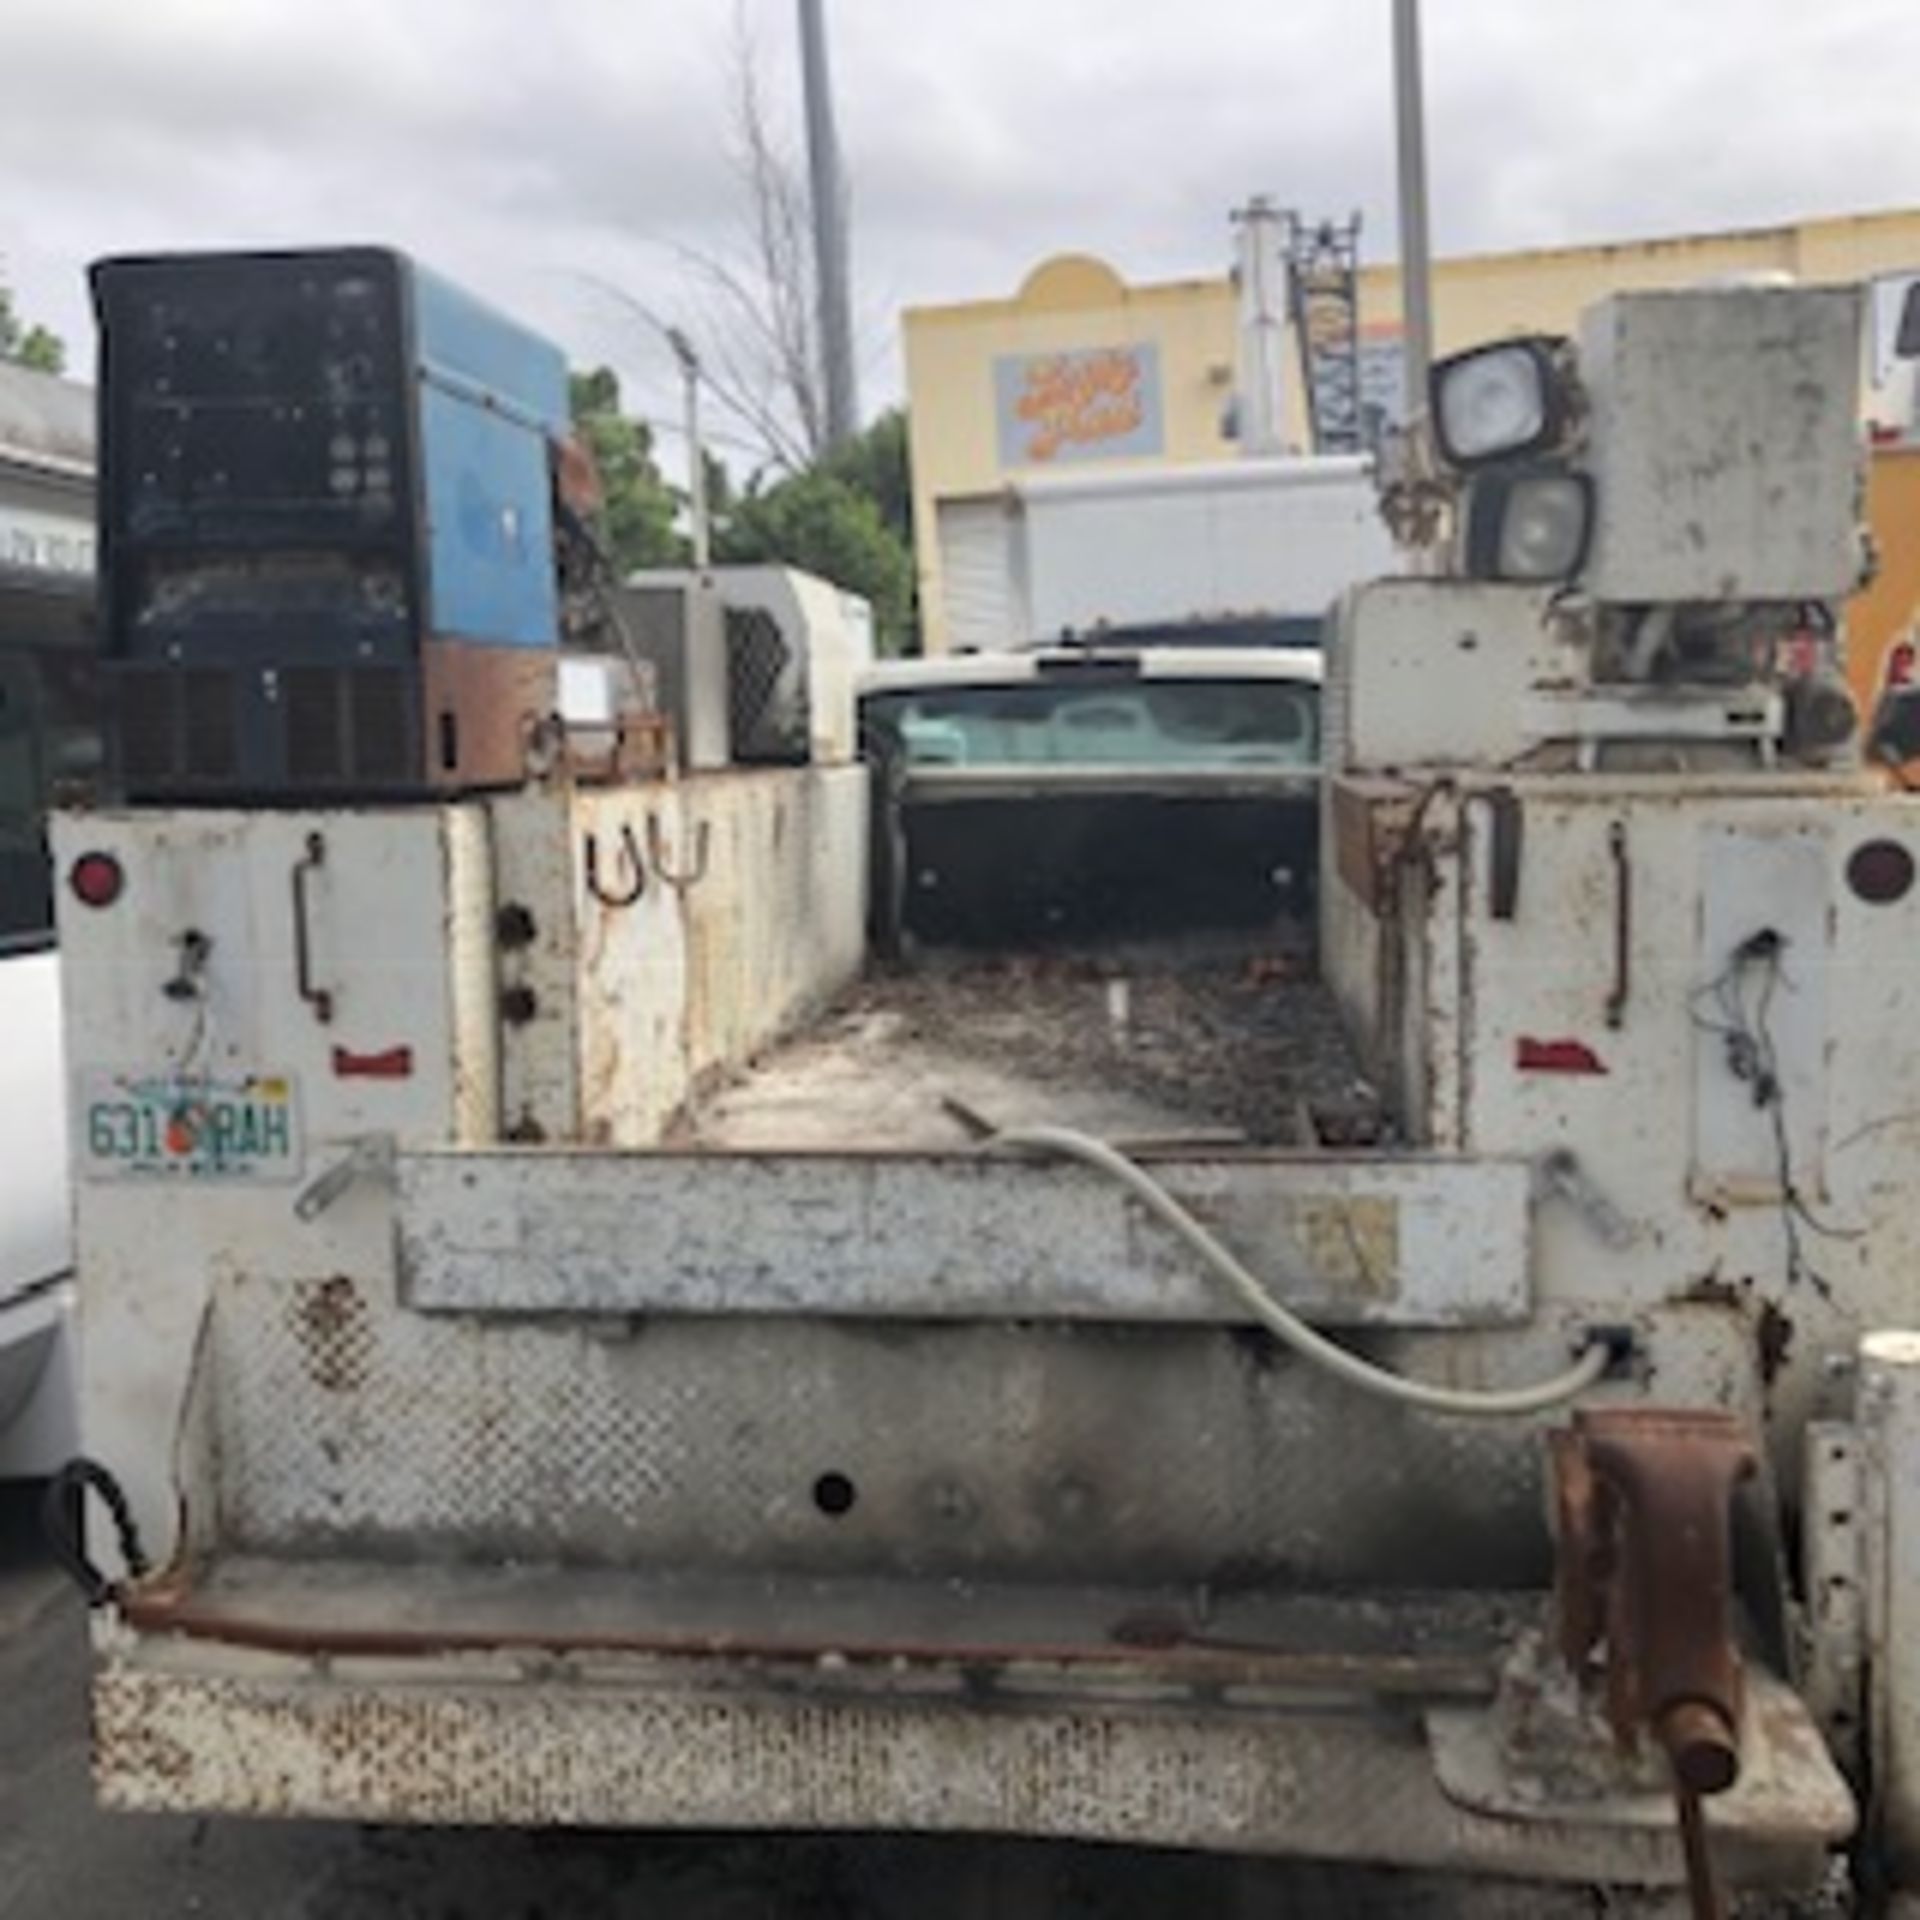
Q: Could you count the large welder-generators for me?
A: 1